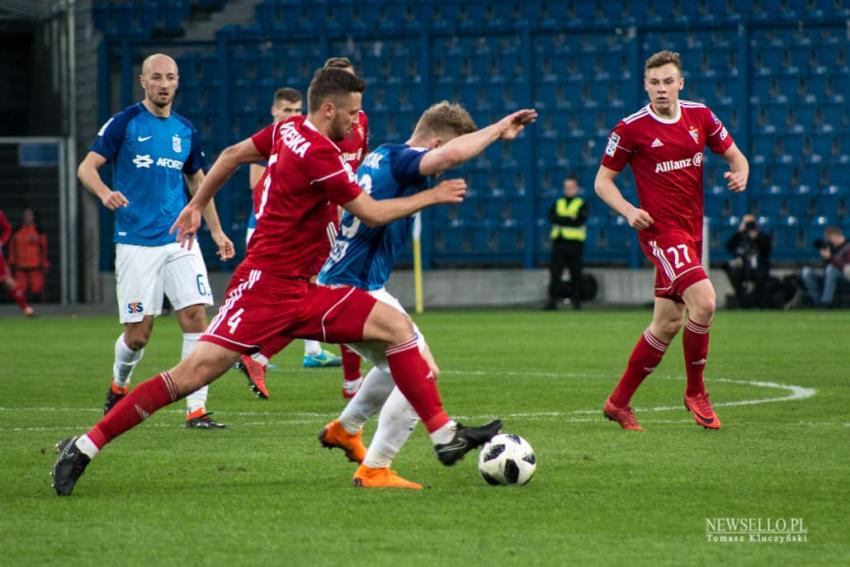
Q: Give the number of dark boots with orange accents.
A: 2